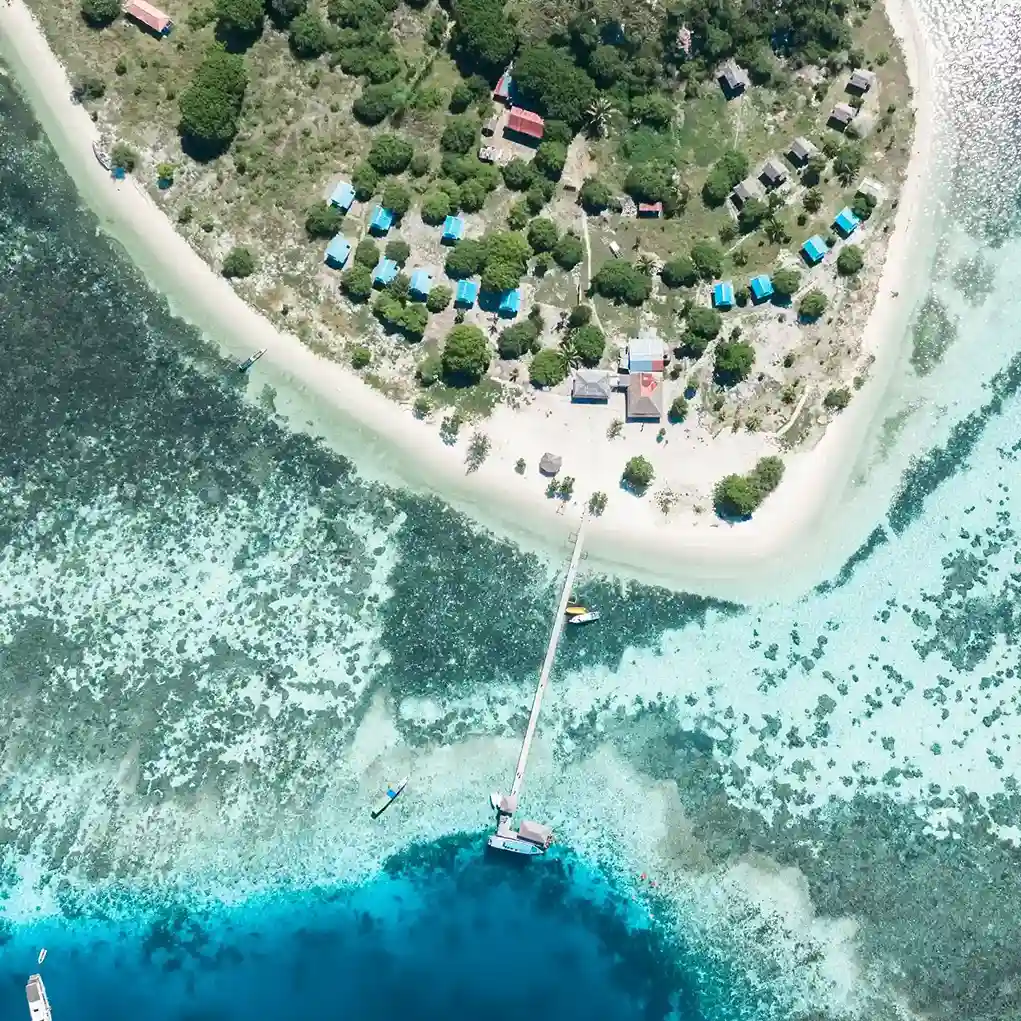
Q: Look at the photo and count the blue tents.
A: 12